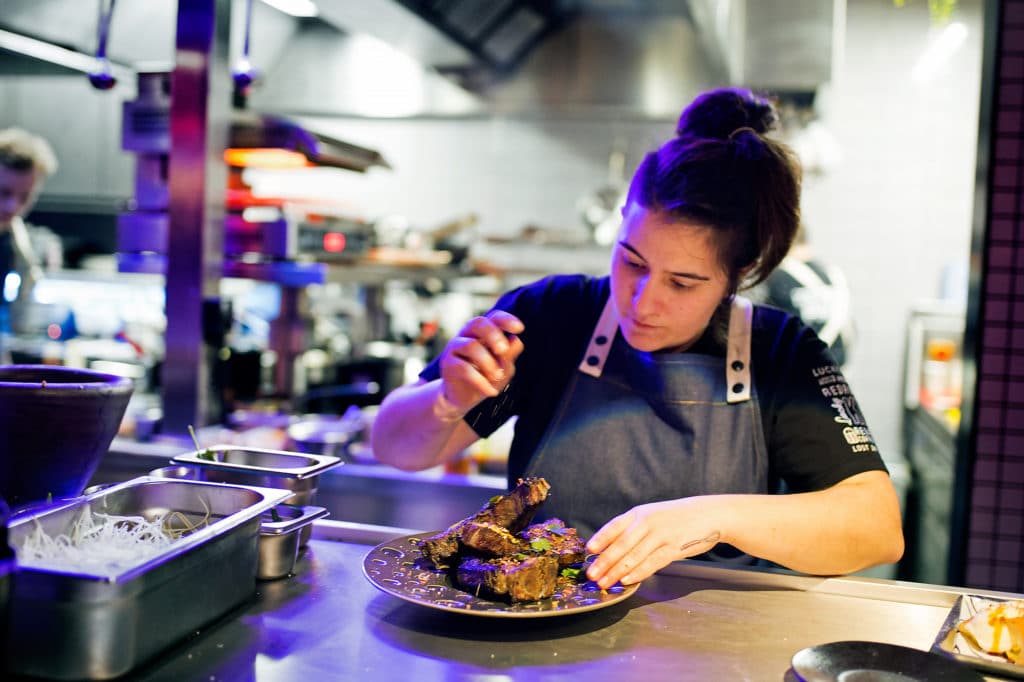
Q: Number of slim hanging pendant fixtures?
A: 2